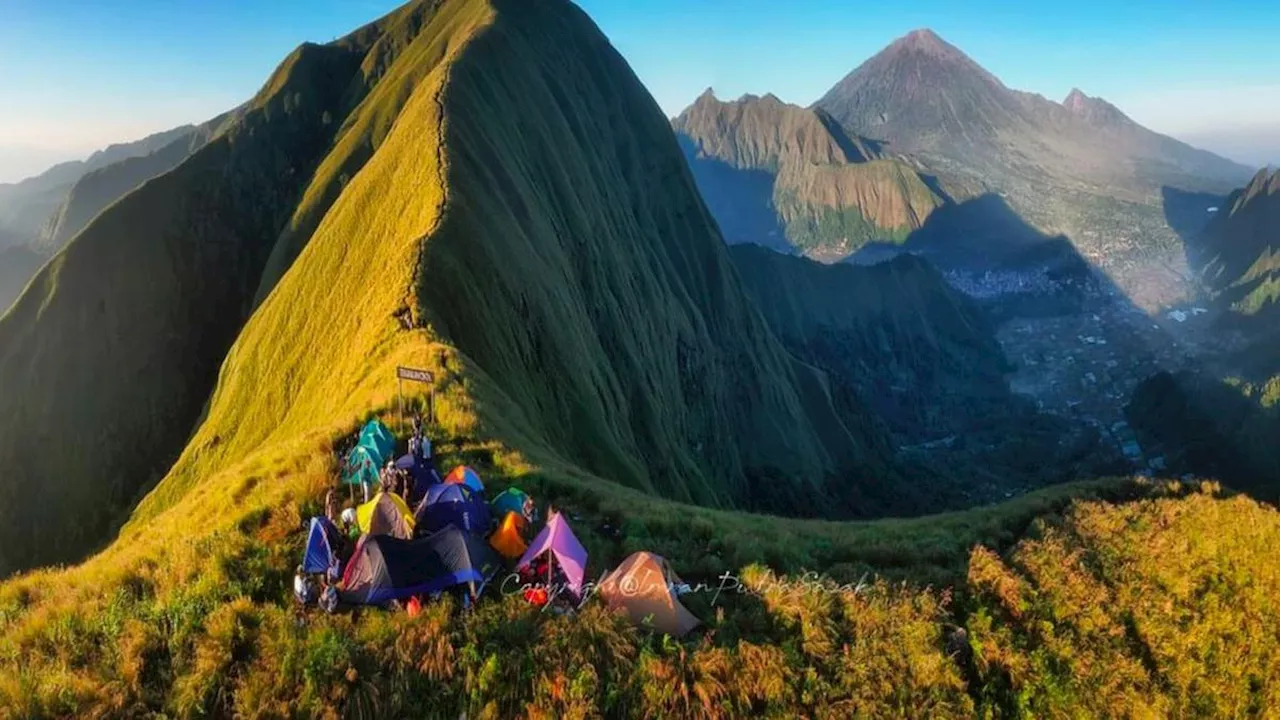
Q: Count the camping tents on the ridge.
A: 12